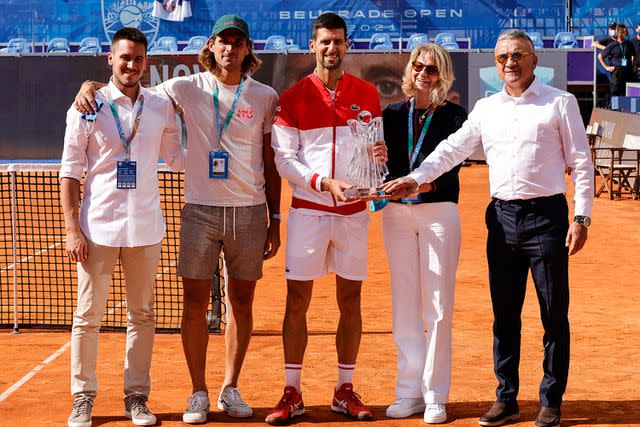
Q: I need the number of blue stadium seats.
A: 11